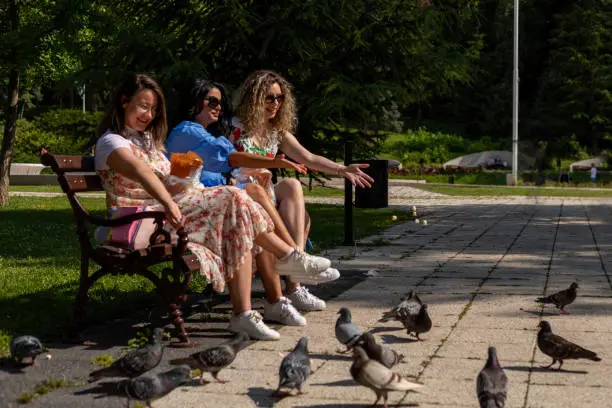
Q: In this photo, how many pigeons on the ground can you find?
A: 13